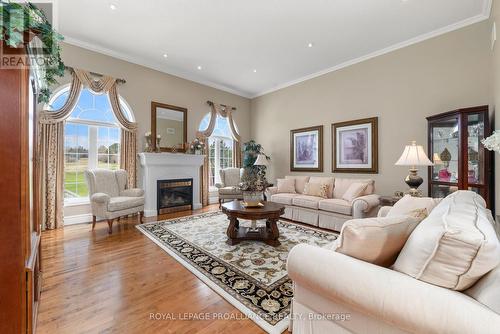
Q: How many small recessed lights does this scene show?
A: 5